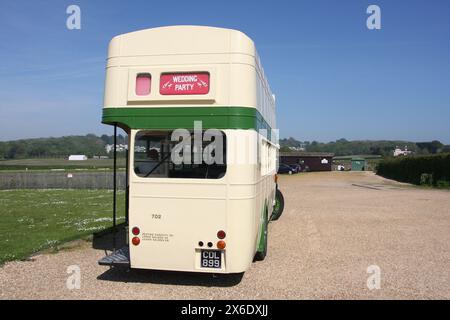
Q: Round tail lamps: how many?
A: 4